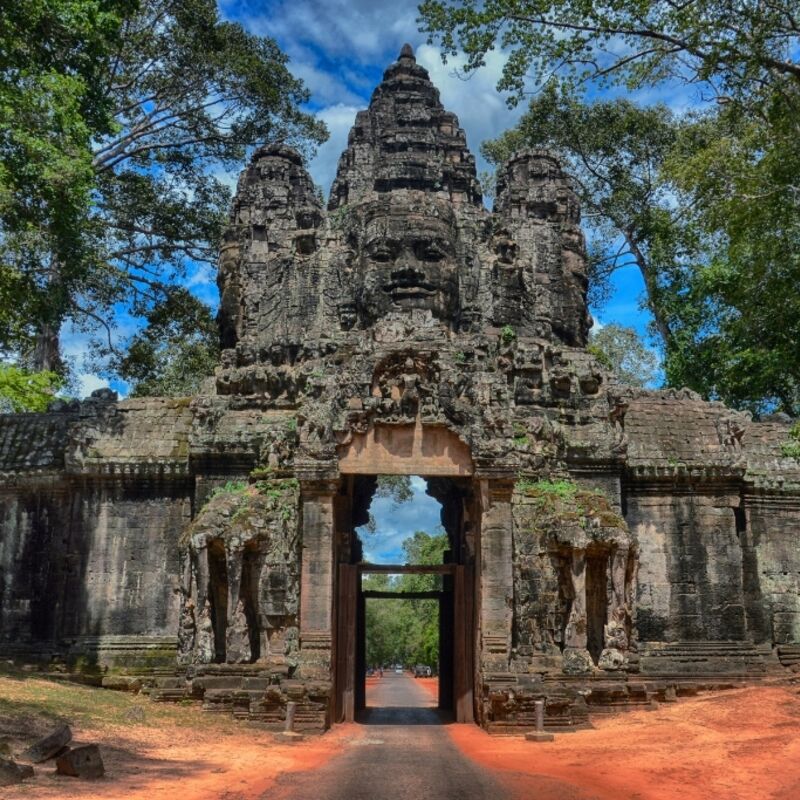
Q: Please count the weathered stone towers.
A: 3